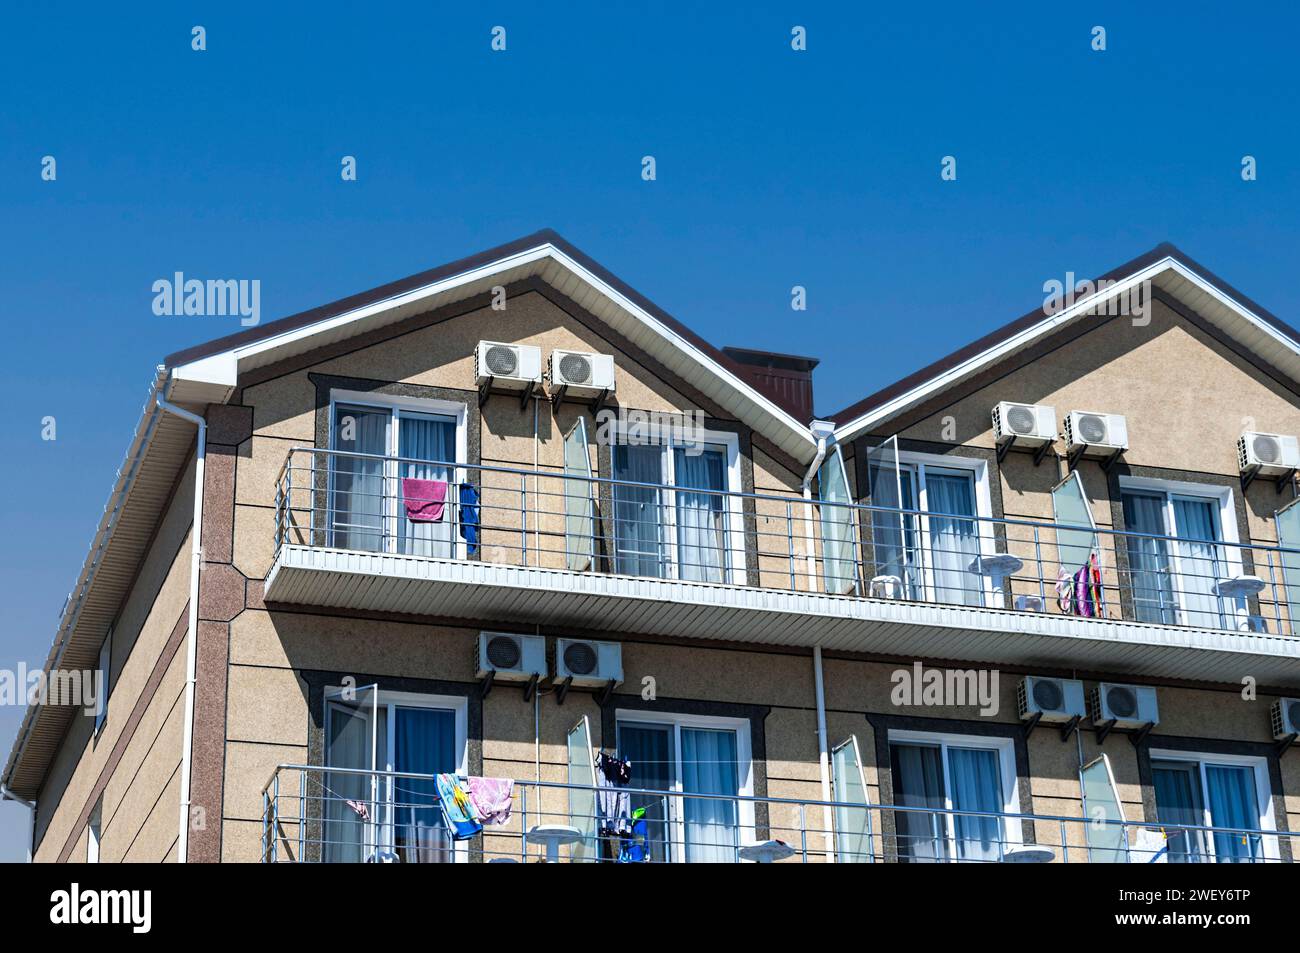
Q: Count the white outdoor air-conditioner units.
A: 10